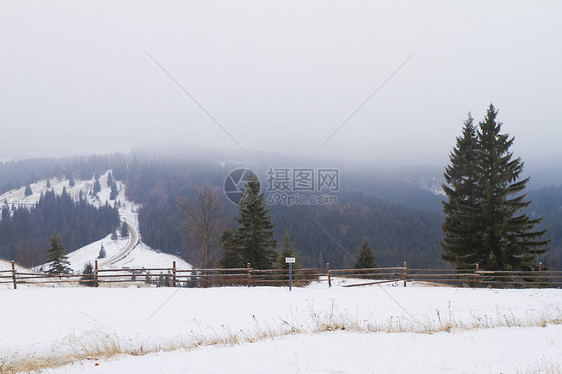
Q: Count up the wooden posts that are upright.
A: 8